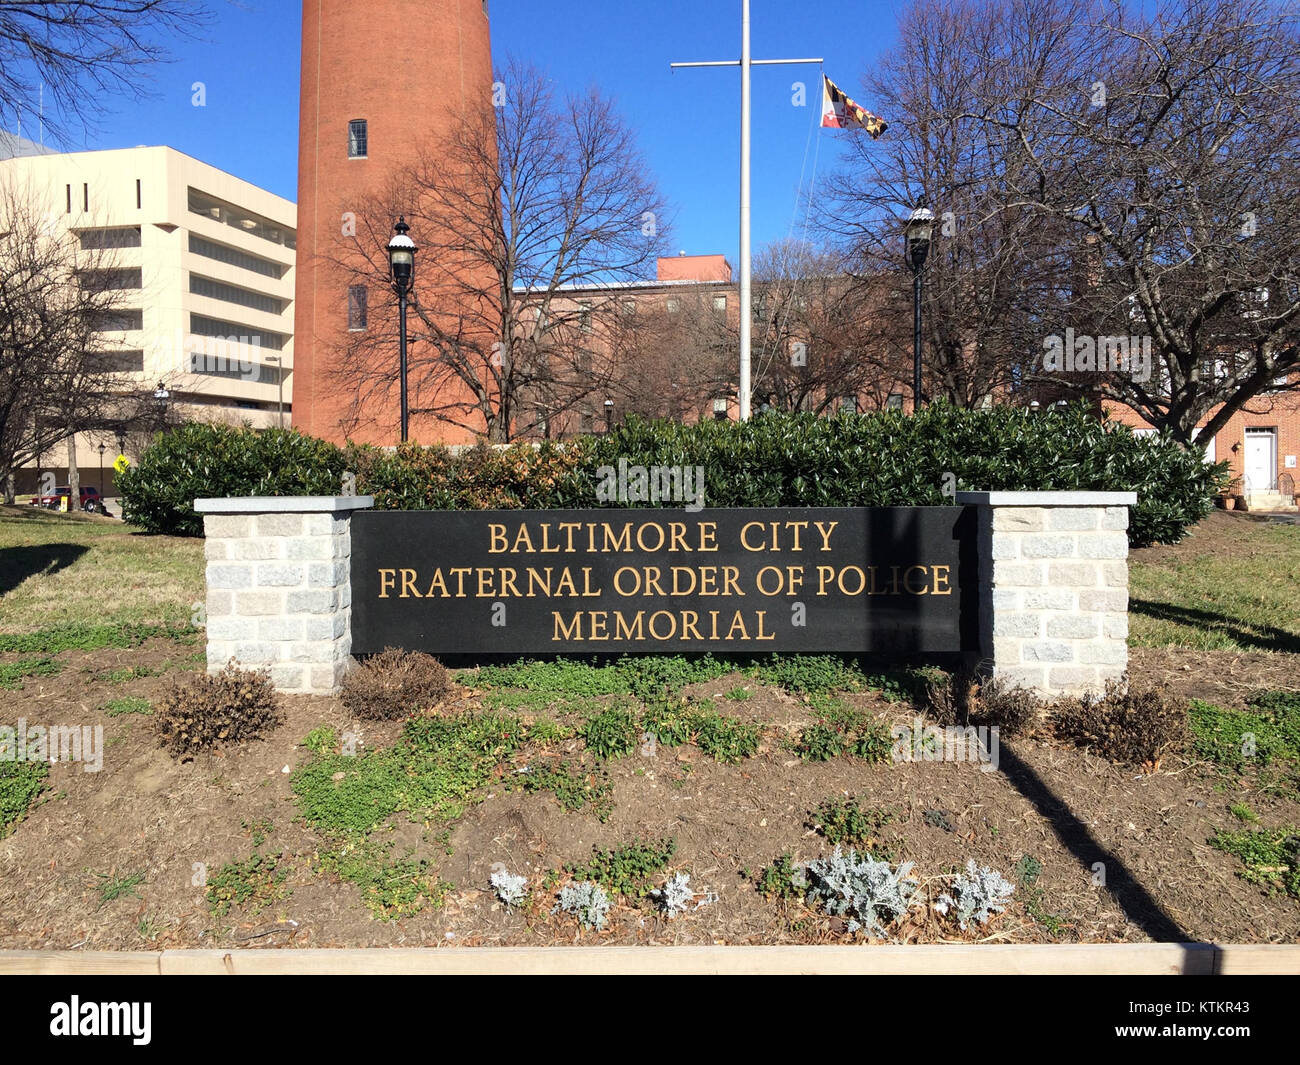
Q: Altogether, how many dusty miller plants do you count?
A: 5